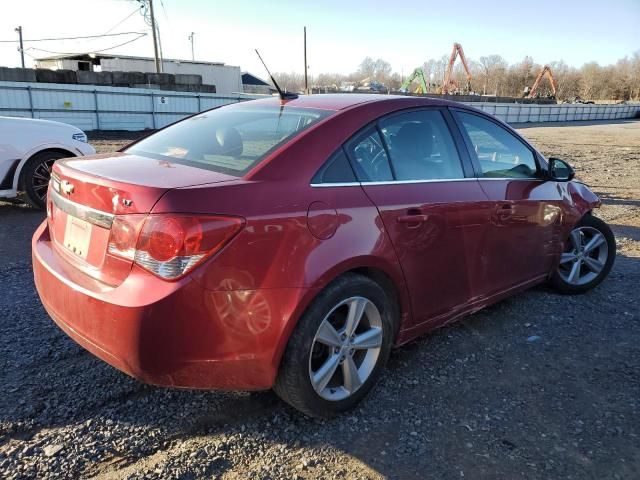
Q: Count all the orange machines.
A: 2